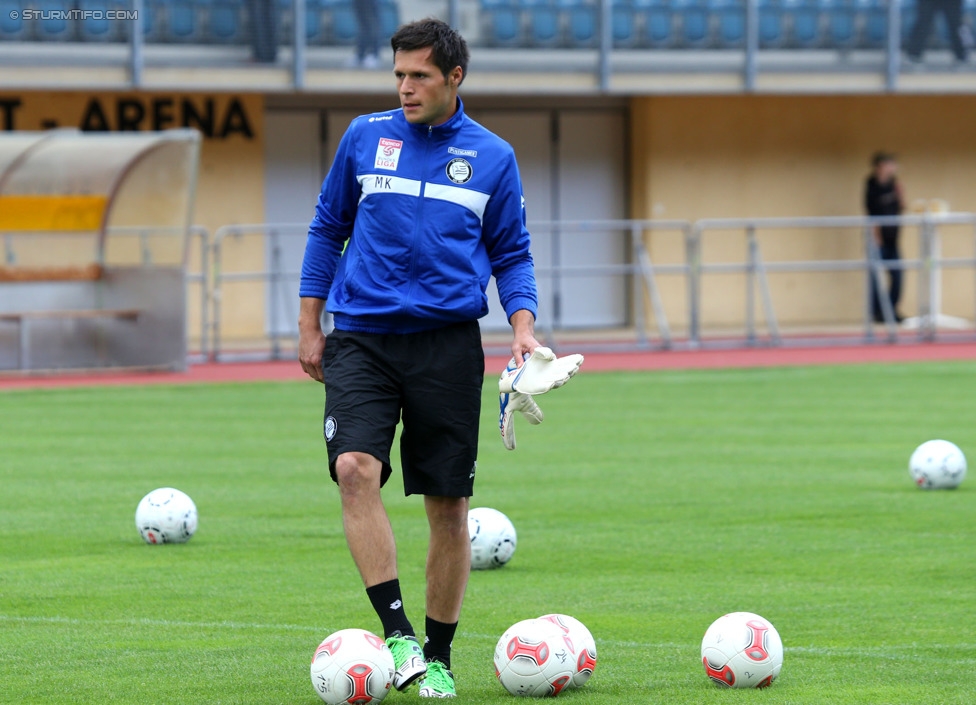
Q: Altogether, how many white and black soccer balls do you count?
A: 3